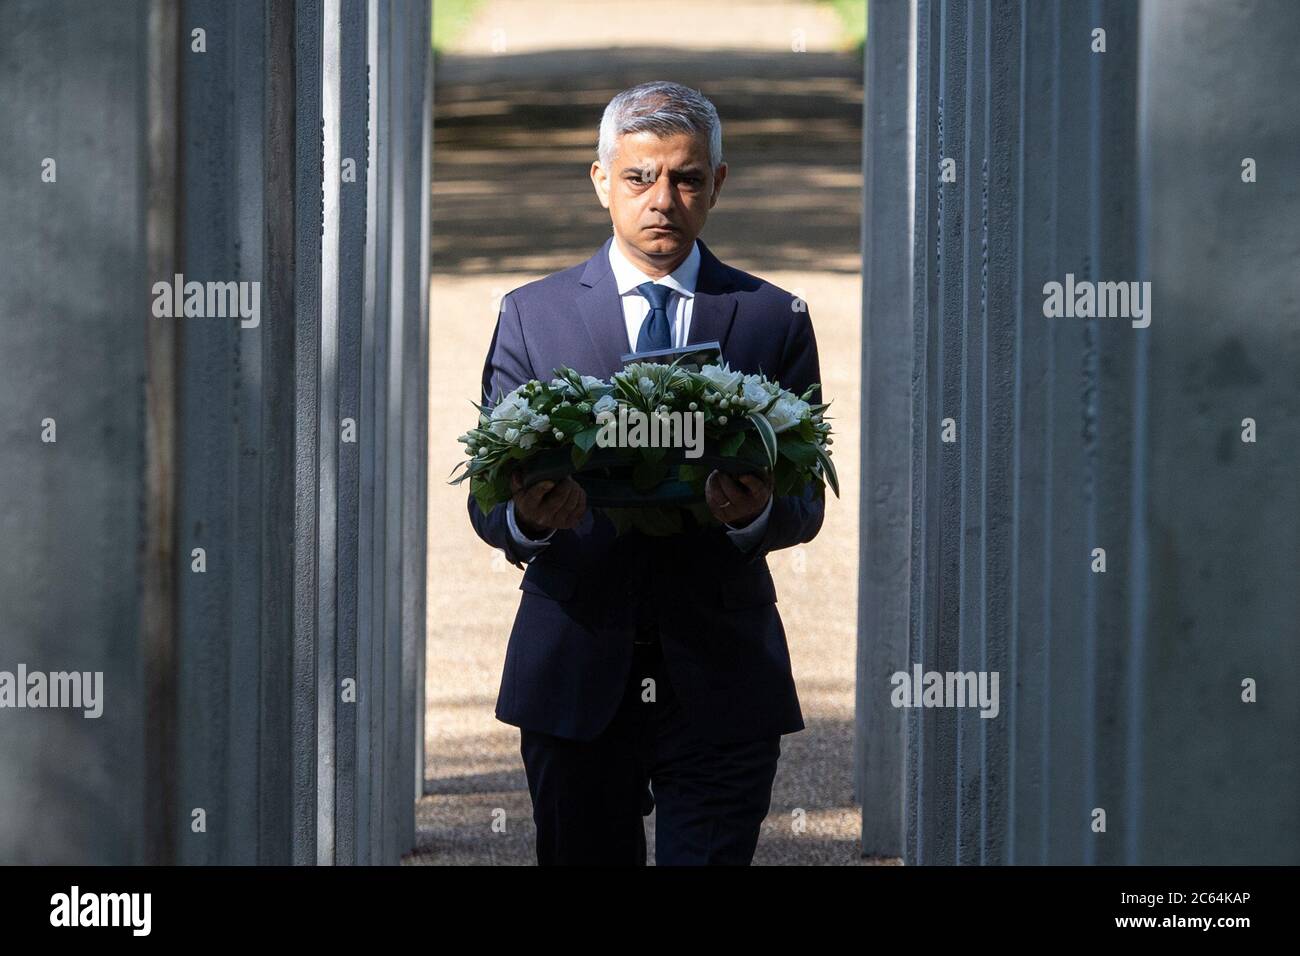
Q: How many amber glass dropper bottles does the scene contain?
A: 0